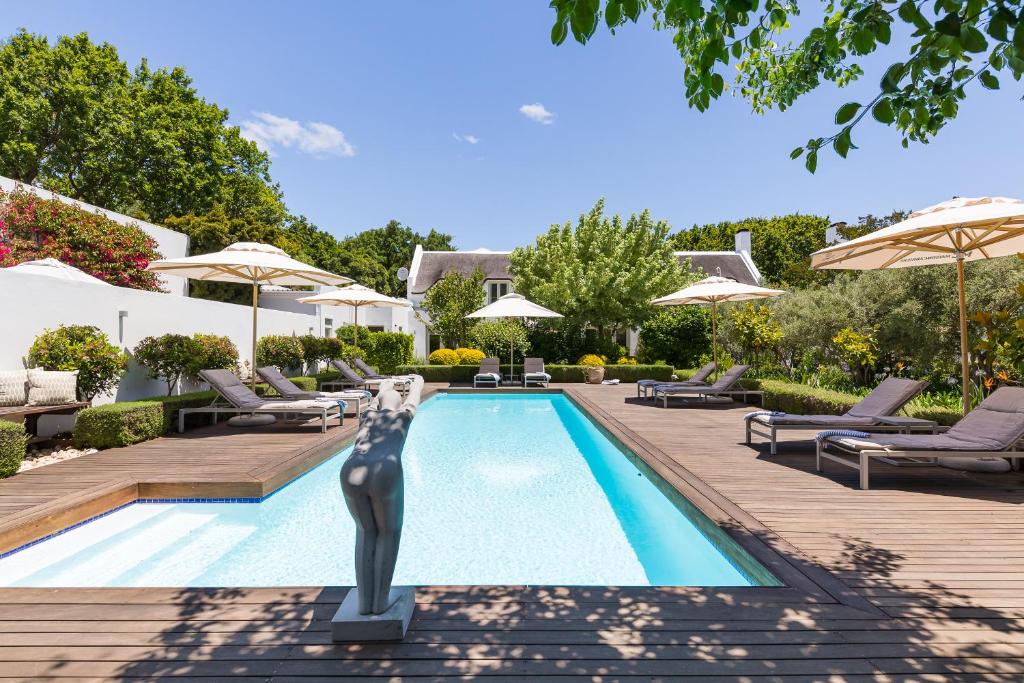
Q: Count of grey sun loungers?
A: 10